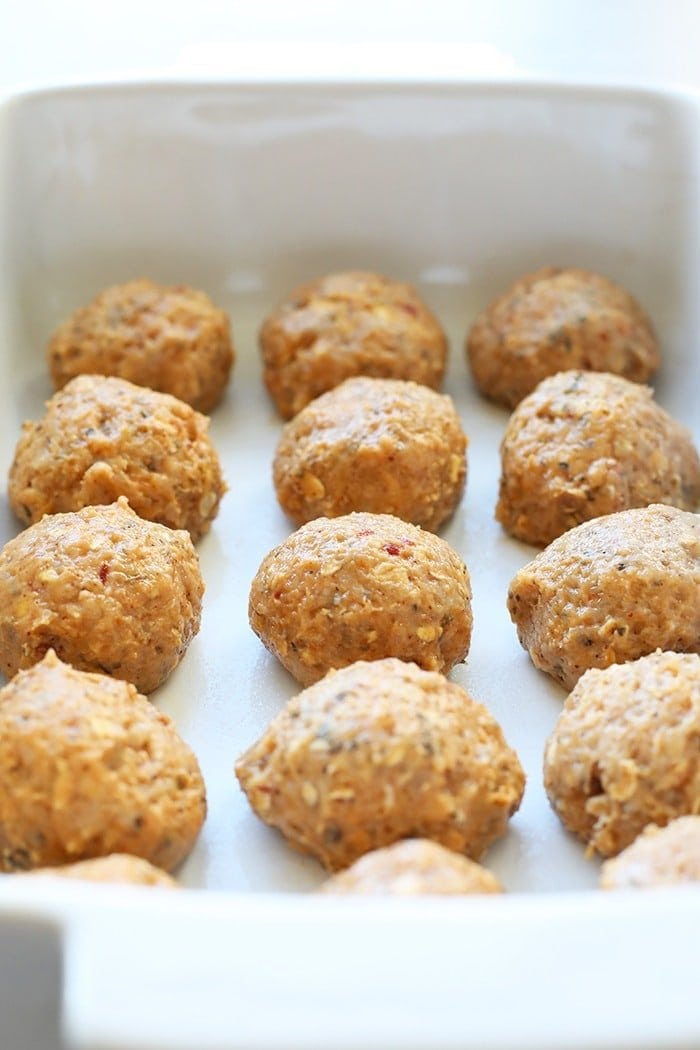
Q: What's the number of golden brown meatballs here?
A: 15